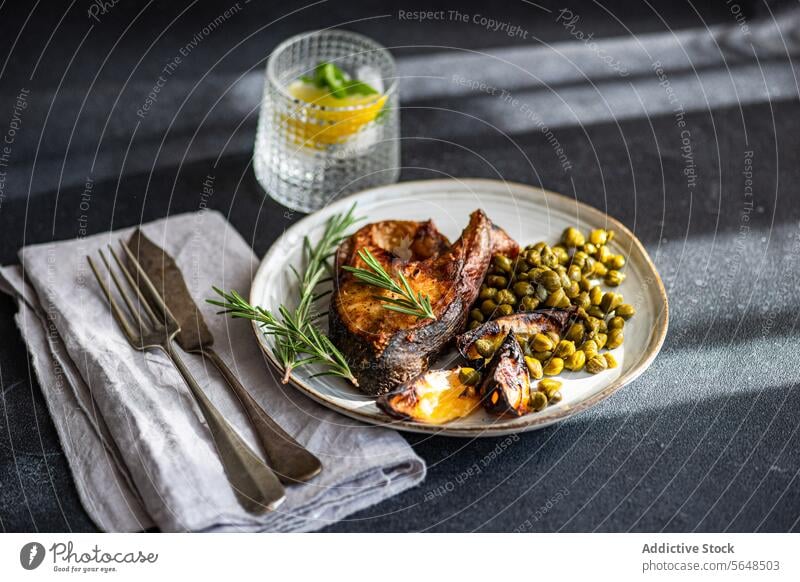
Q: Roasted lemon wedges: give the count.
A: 3